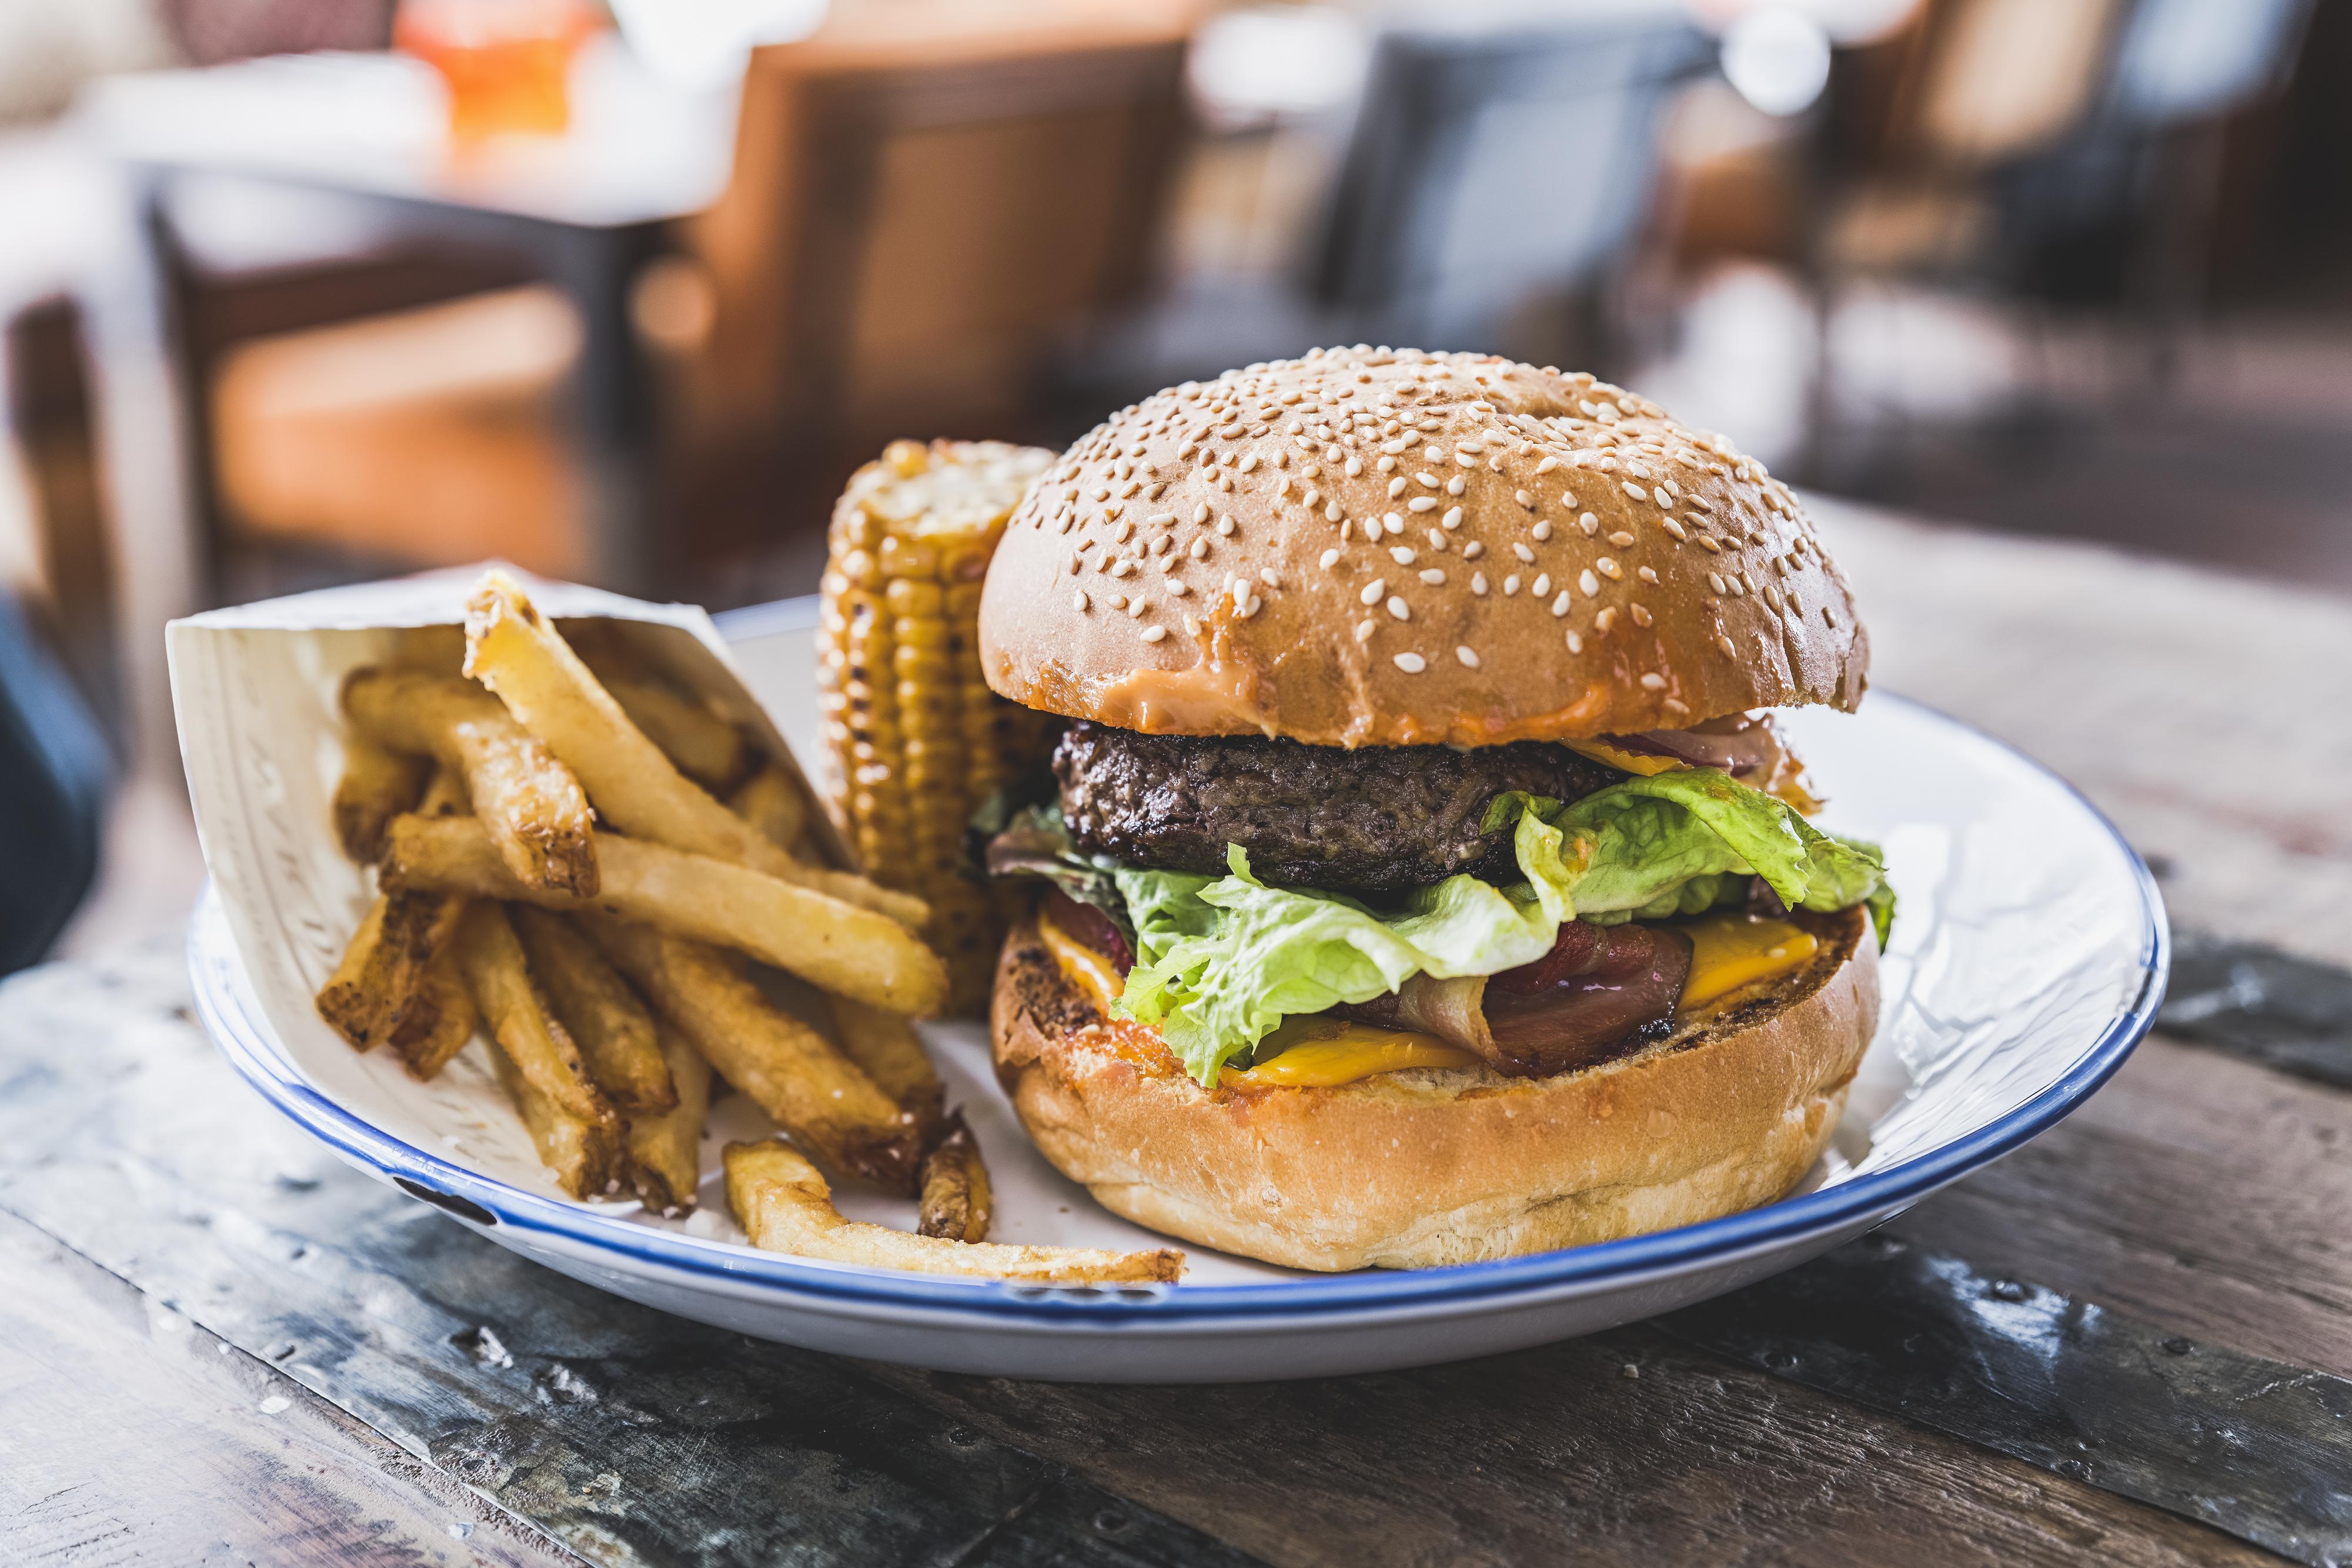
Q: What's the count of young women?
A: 0